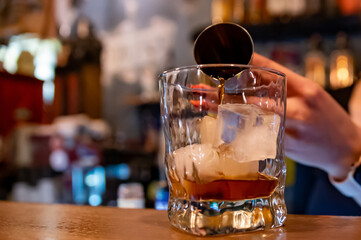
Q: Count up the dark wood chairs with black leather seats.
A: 0